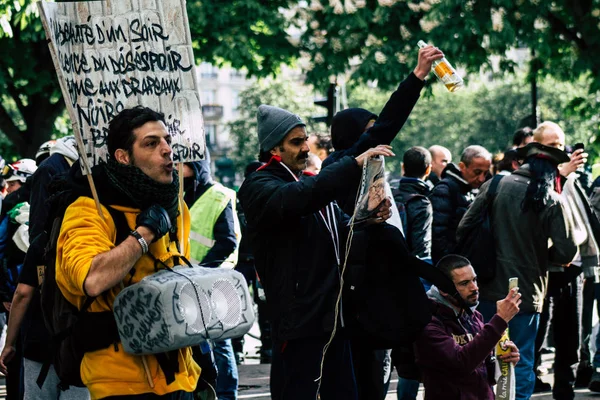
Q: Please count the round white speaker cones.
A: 2